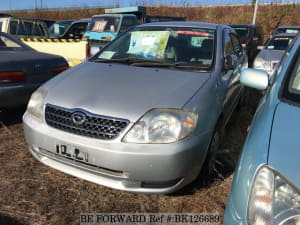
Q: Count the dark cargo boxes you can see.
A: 1